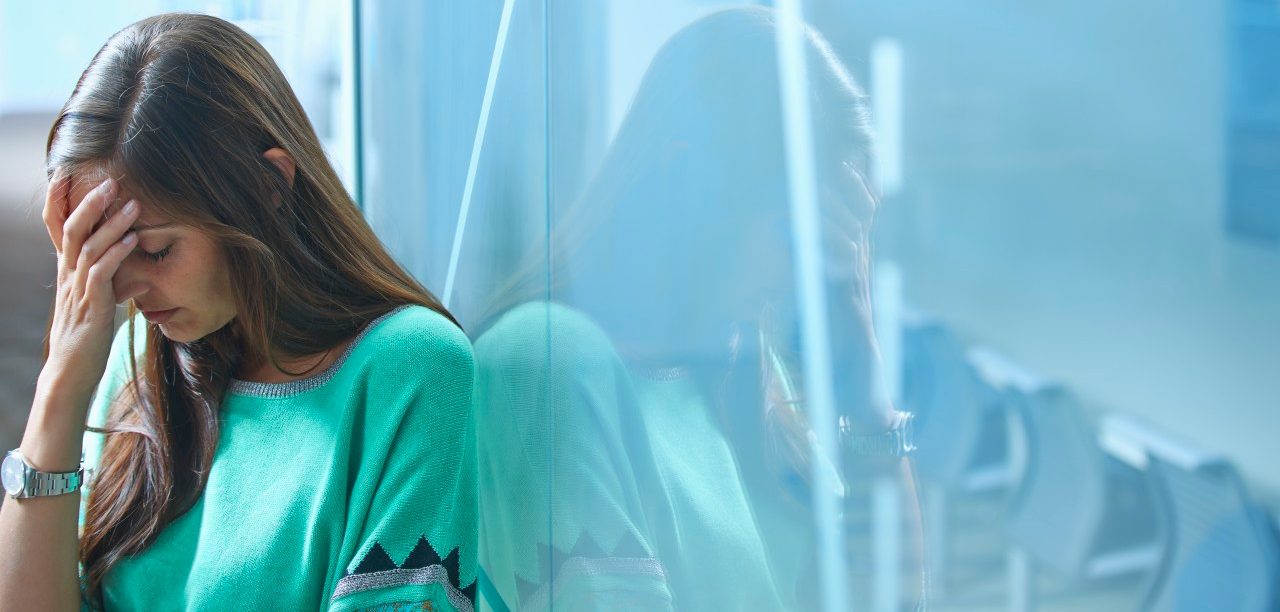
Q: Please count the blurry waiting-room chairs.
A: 3